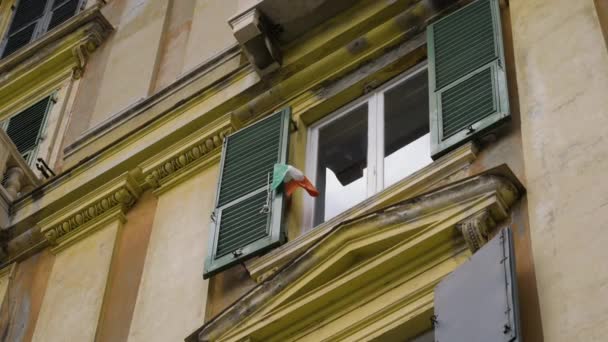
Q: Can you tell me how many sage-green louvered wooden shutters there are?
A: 3